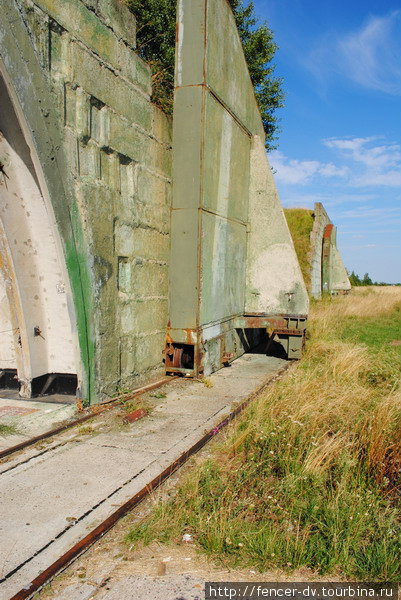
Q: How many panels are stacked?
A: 3